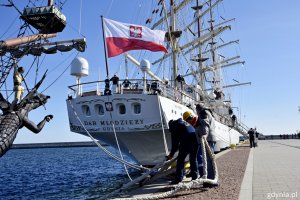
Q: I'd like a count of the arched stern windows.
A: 4